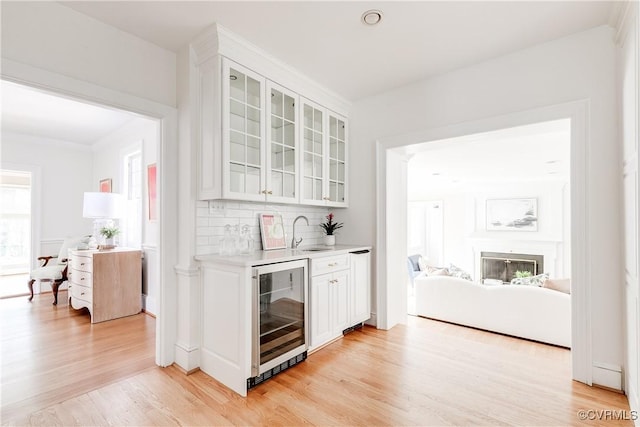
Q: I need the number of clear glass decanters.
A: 3